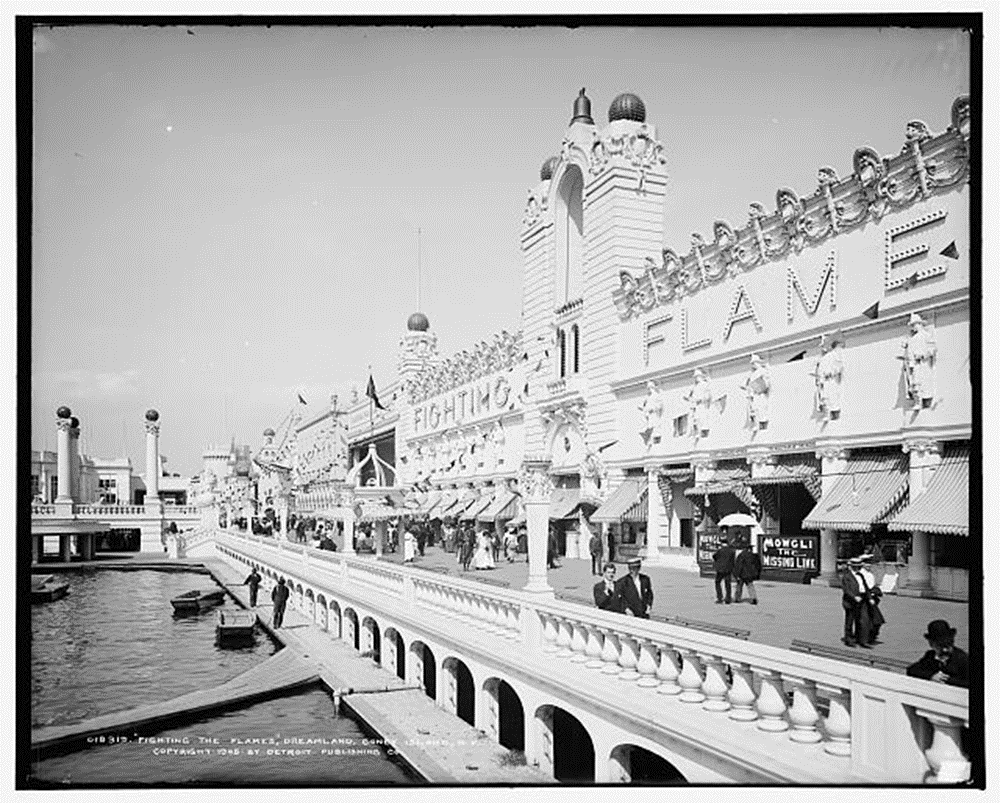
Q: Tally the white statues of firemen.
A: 11